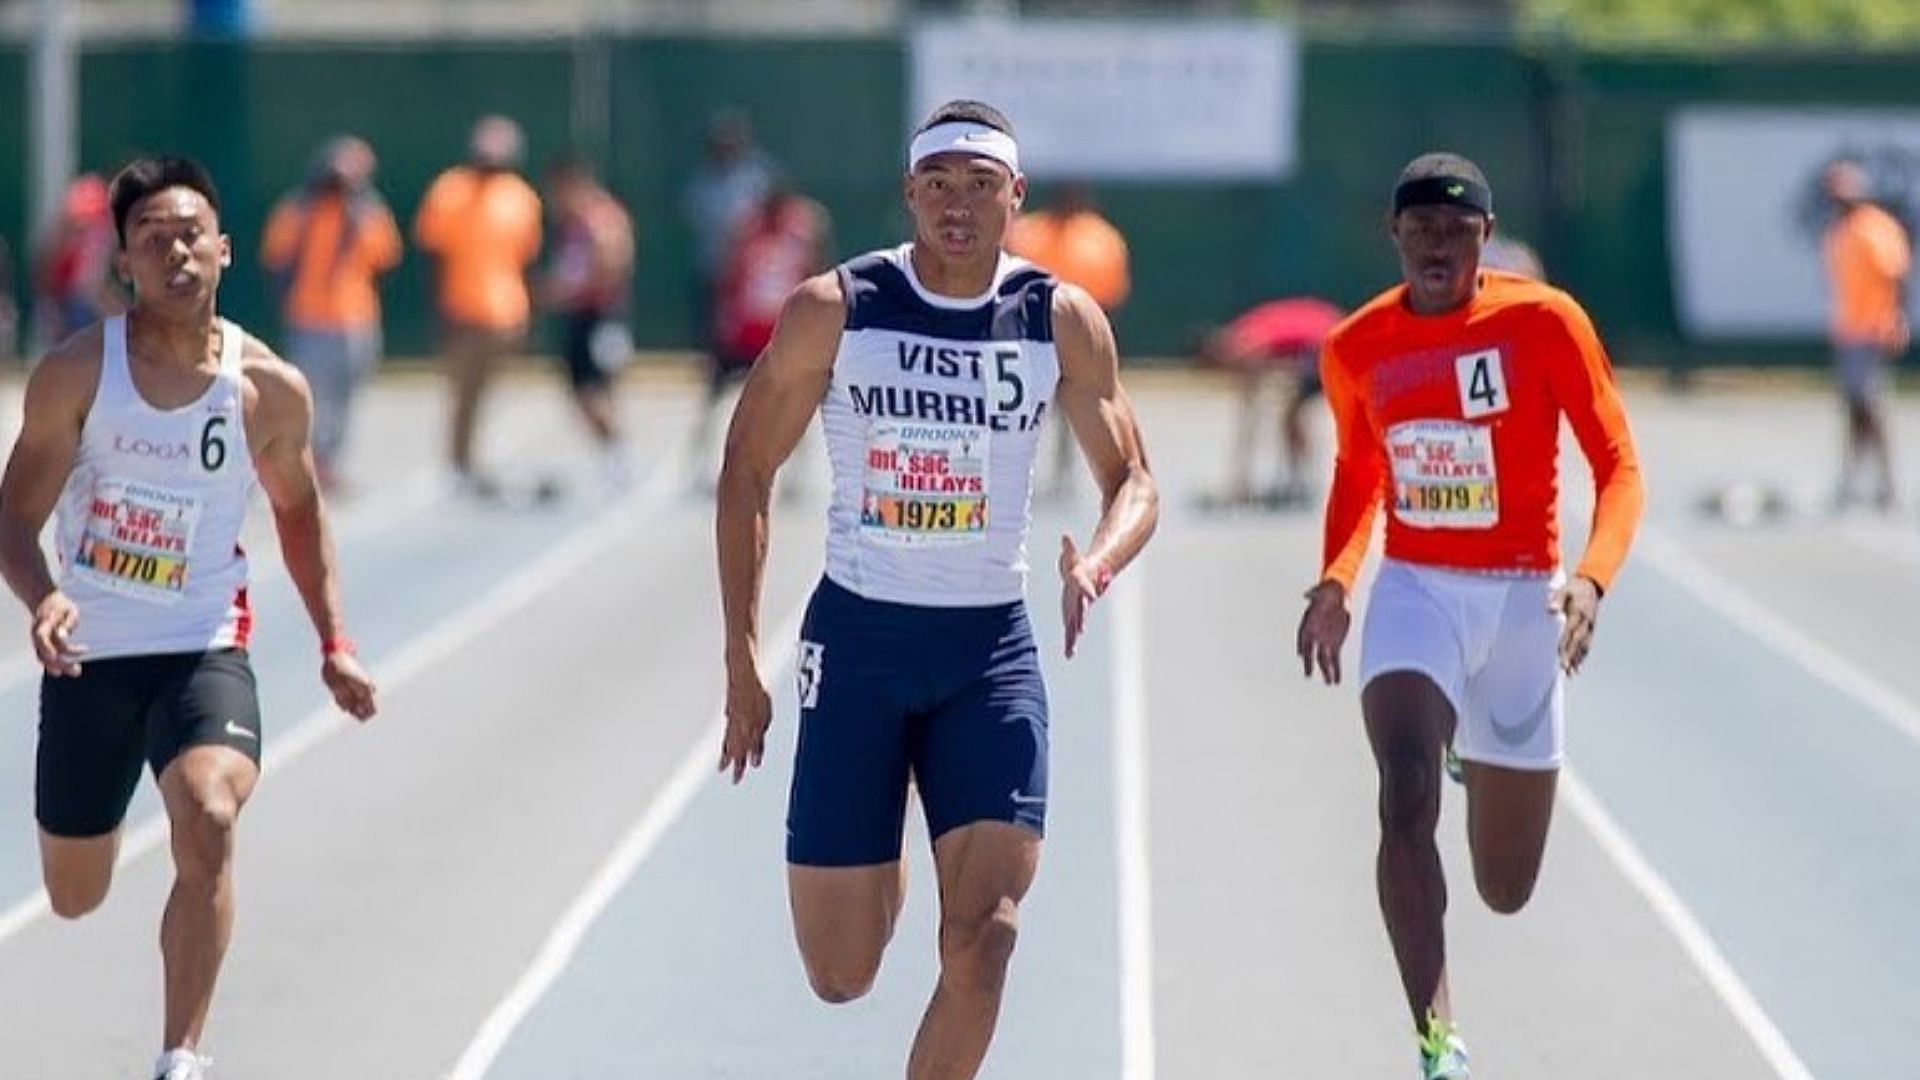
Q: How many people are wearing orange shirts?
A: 5